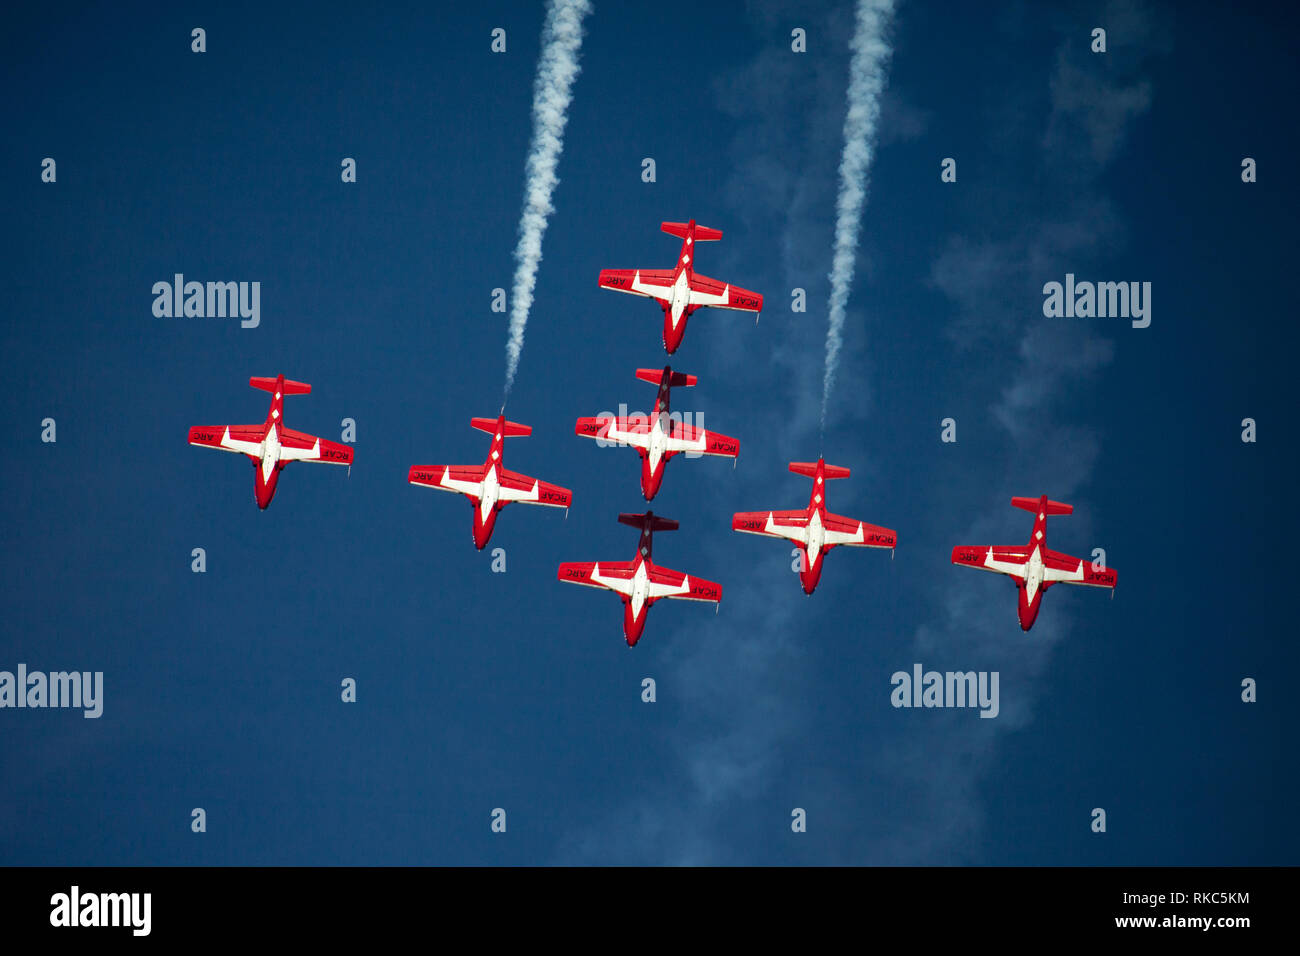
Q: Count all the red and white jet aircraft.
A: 7